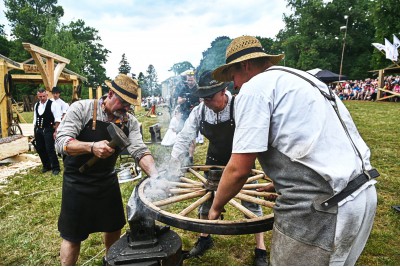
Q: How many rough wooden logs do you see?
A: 1